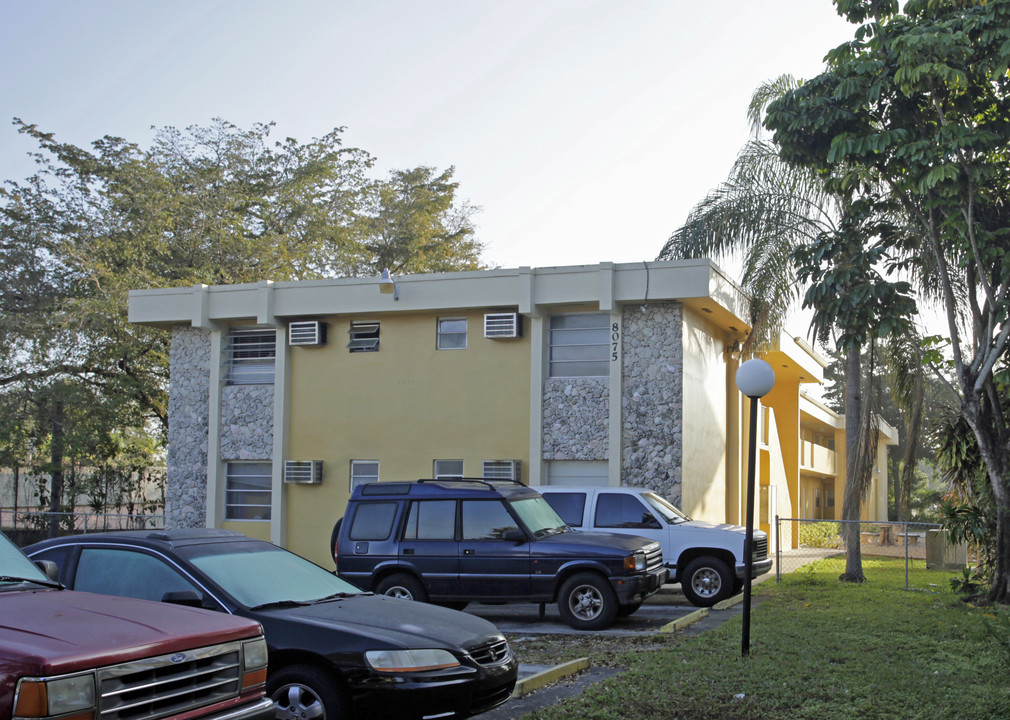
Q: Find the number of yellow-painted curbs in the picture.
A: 3